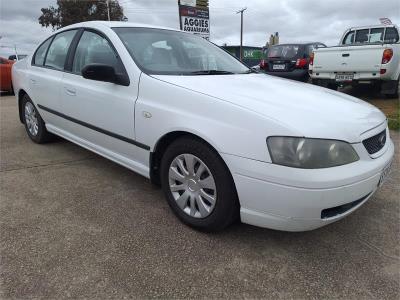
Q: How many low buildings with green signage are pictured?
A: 1